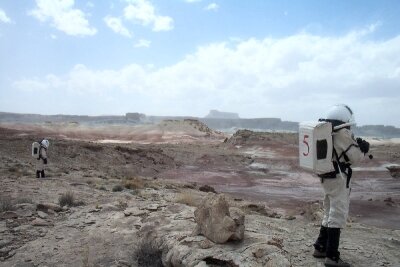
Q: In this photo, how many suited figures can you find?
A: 2